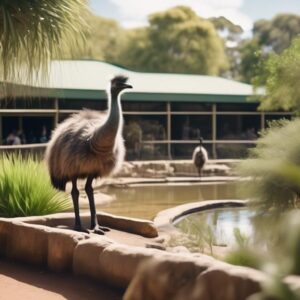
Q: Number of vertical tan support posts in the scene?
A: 4